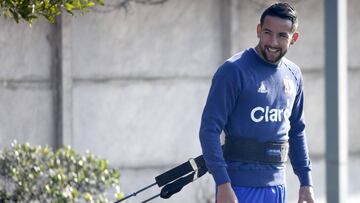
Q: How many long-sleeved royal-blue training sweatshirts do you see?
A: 1